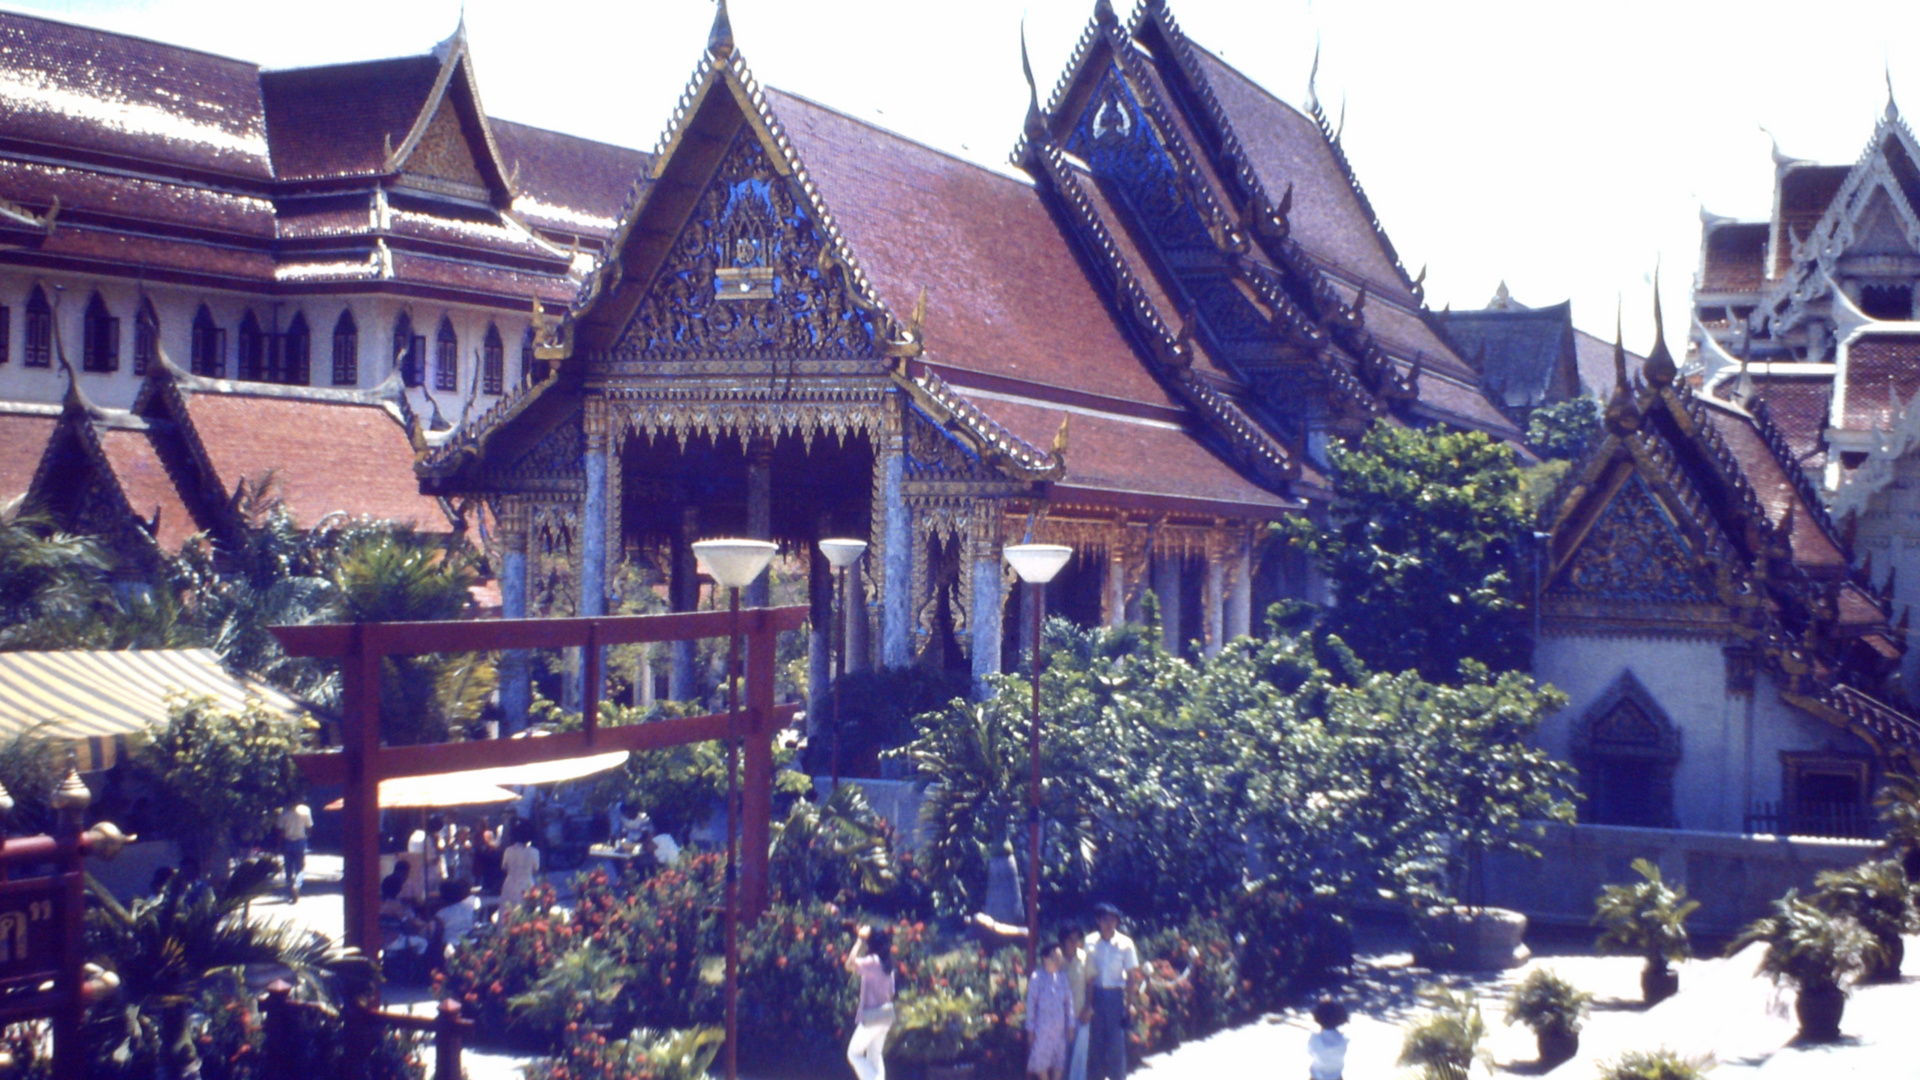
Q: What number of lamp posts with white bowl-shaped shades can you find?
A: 3